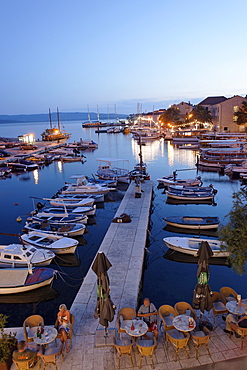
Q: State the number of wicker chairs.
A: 15